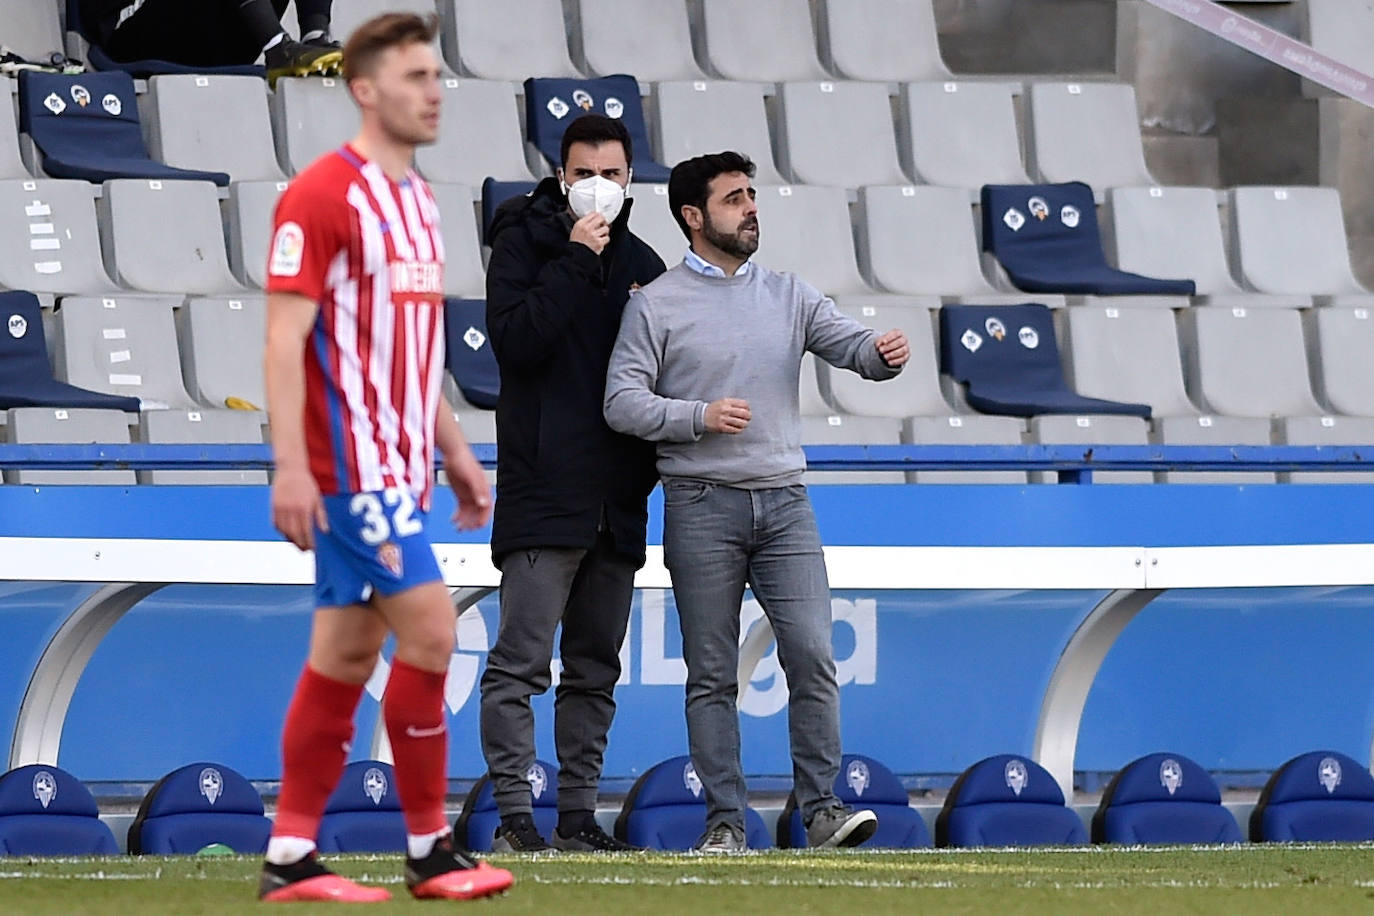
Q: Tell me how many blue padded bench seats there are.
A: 9